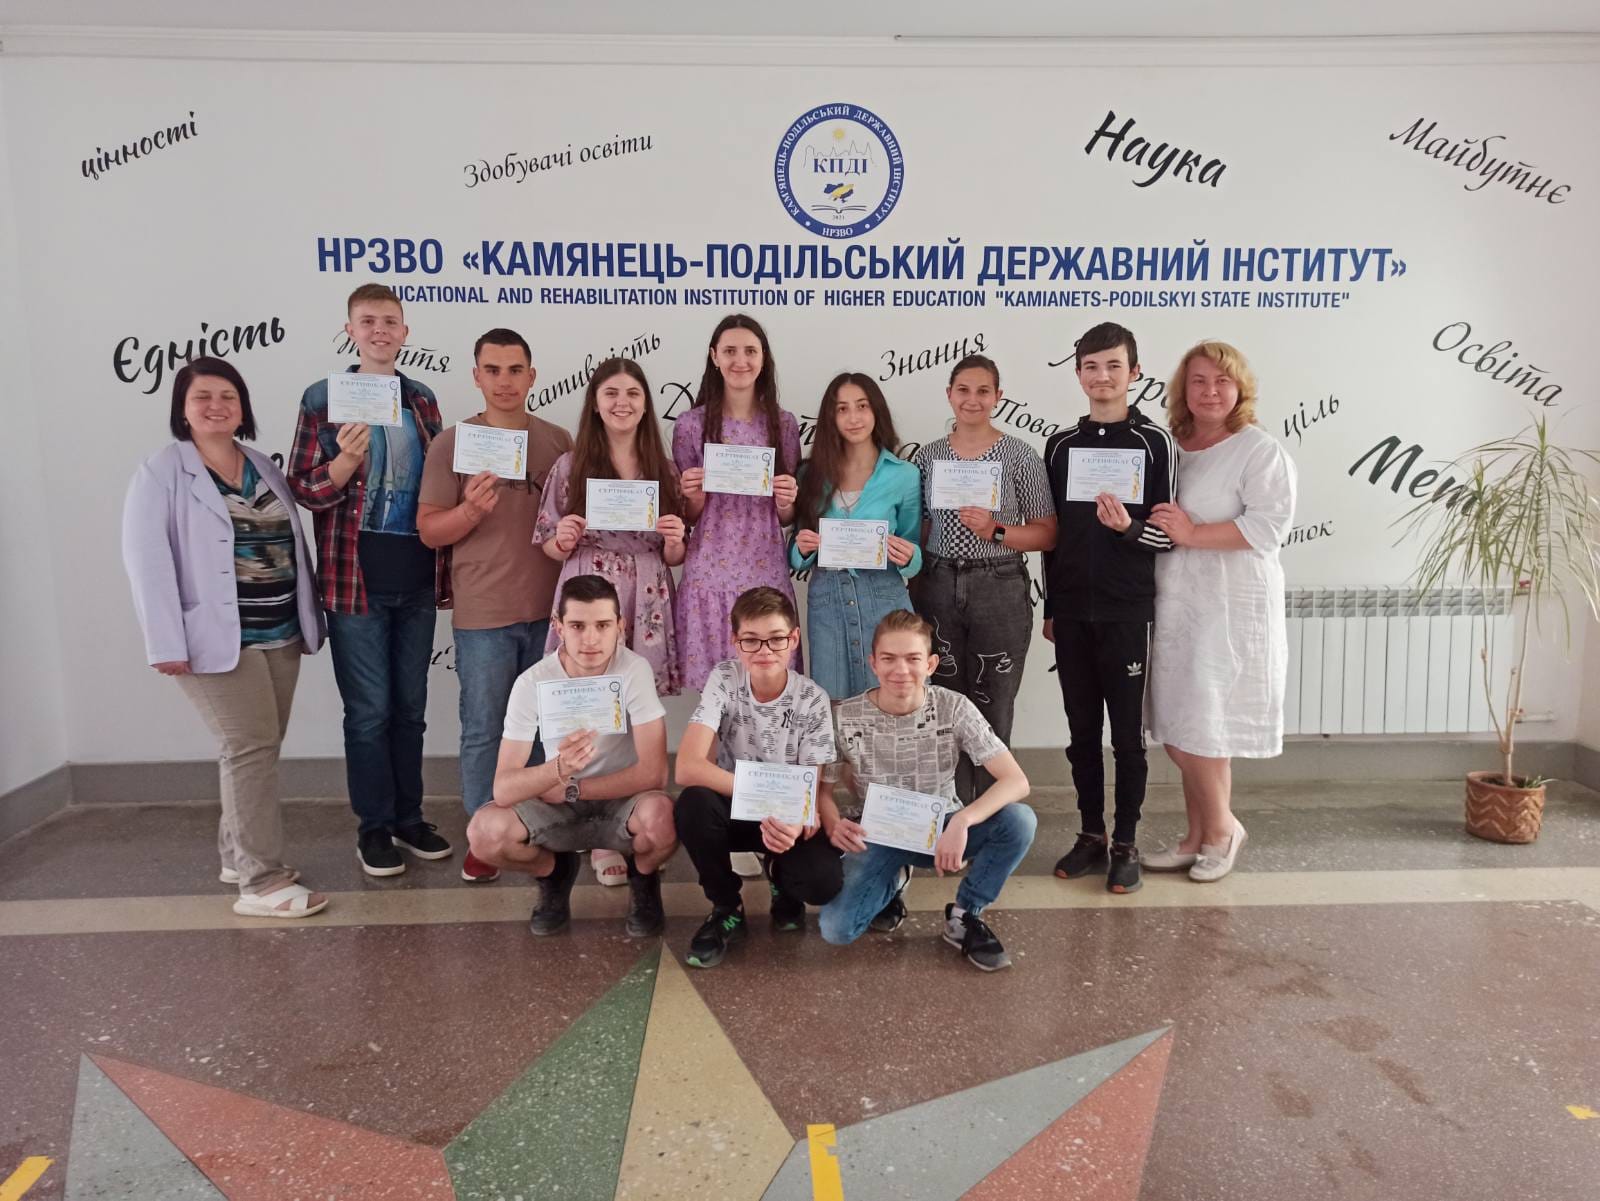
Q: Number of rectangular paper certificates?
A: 10